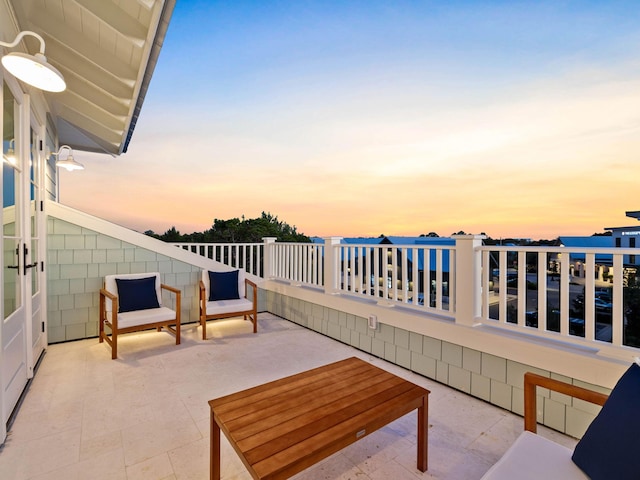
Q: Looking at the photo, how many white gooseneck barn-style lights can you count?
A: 2